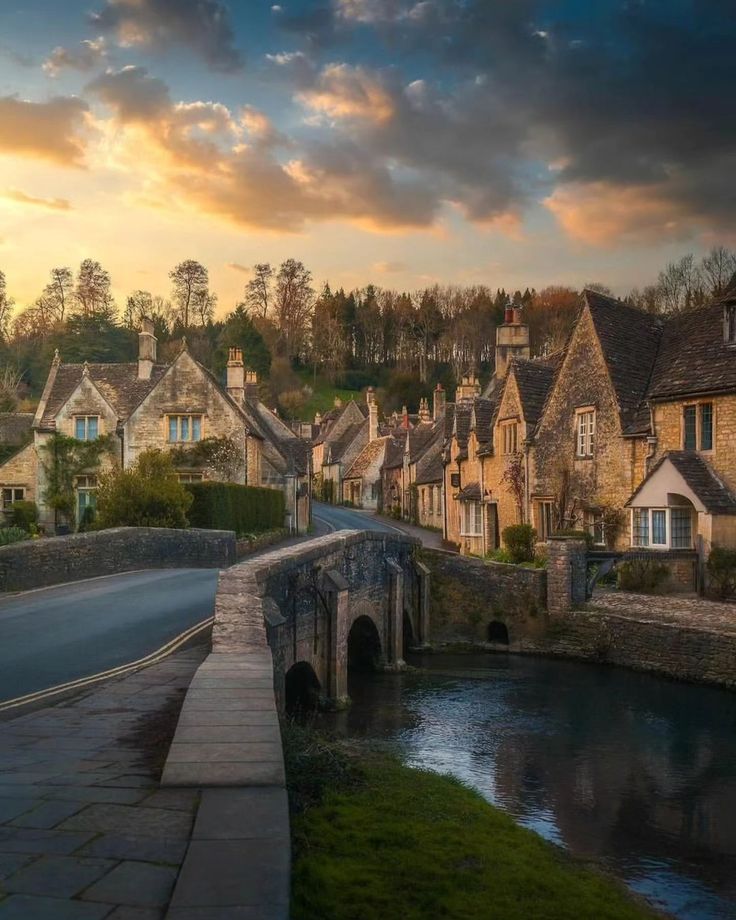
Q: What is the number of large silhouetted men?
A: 0